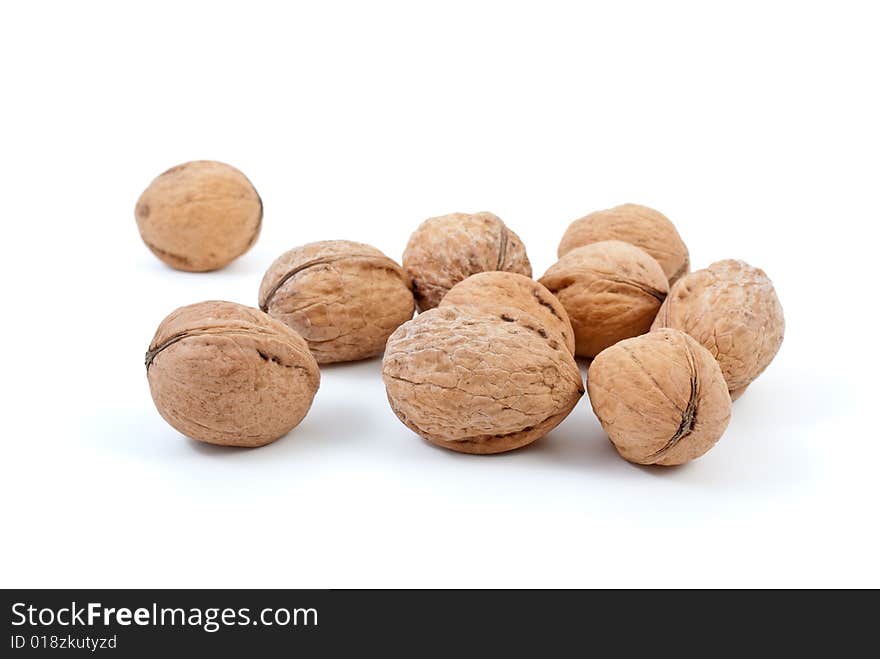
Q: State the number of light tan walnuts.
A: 10